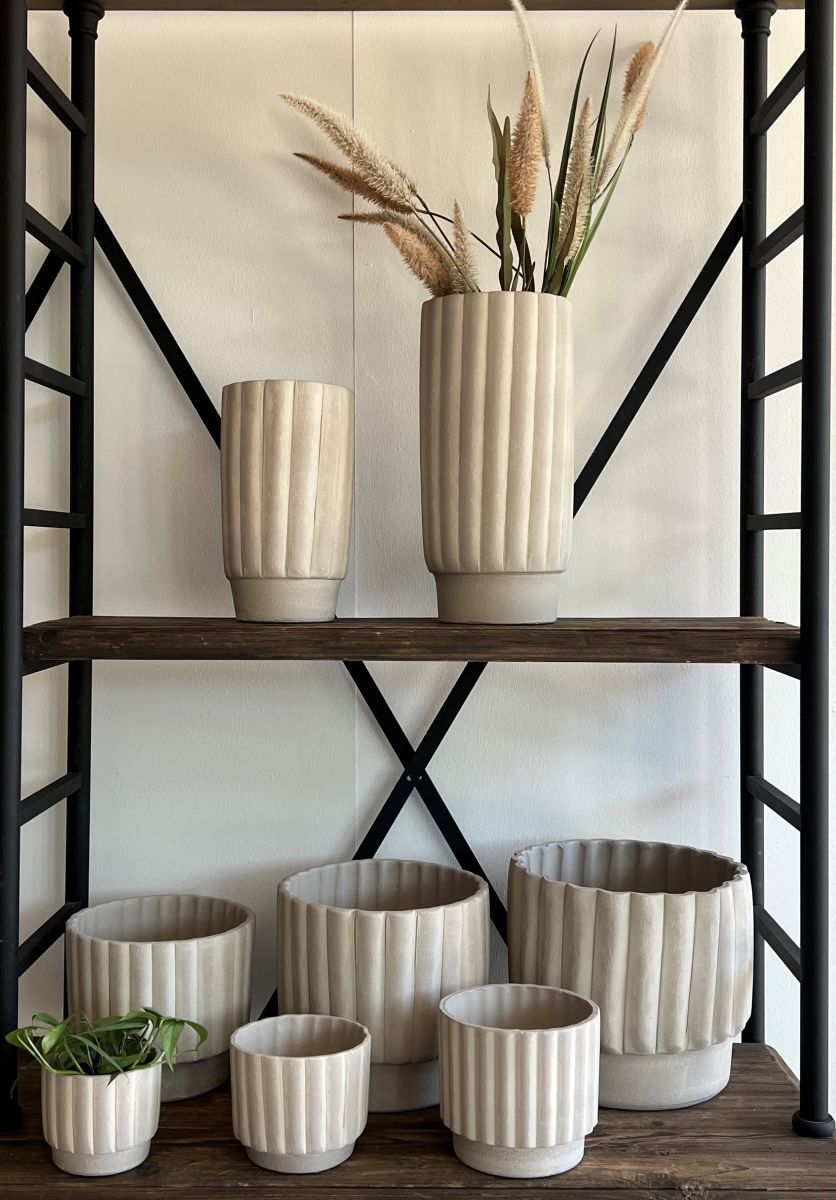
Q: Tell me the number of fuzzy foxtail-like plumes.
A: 10